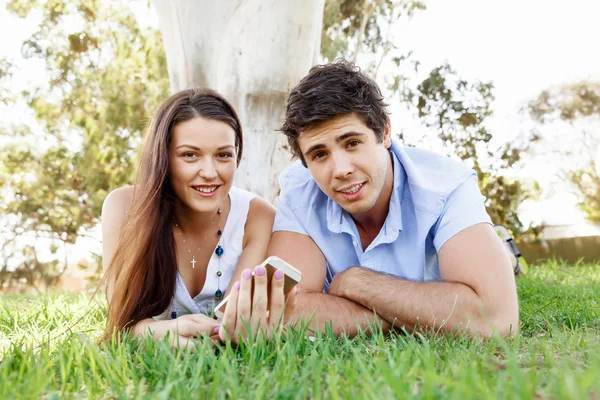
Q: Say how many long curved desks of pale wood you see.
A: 0